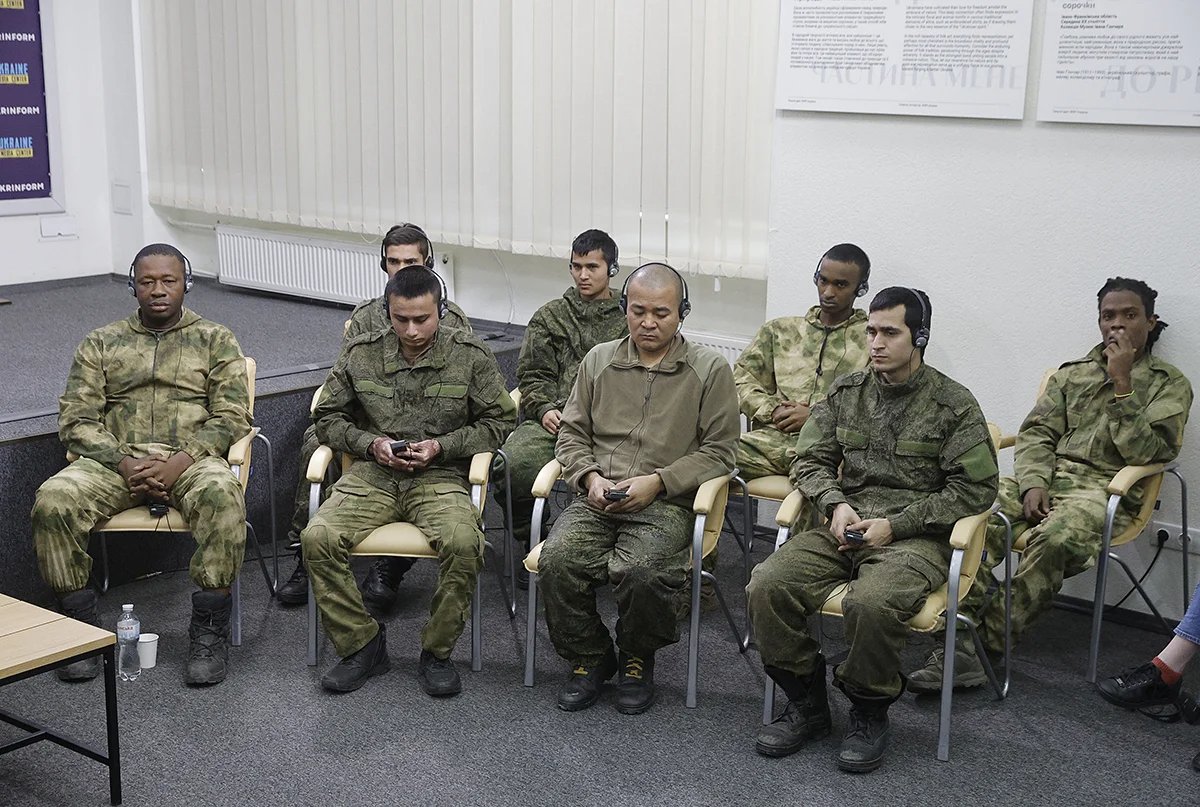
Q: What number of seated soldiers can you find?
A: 8